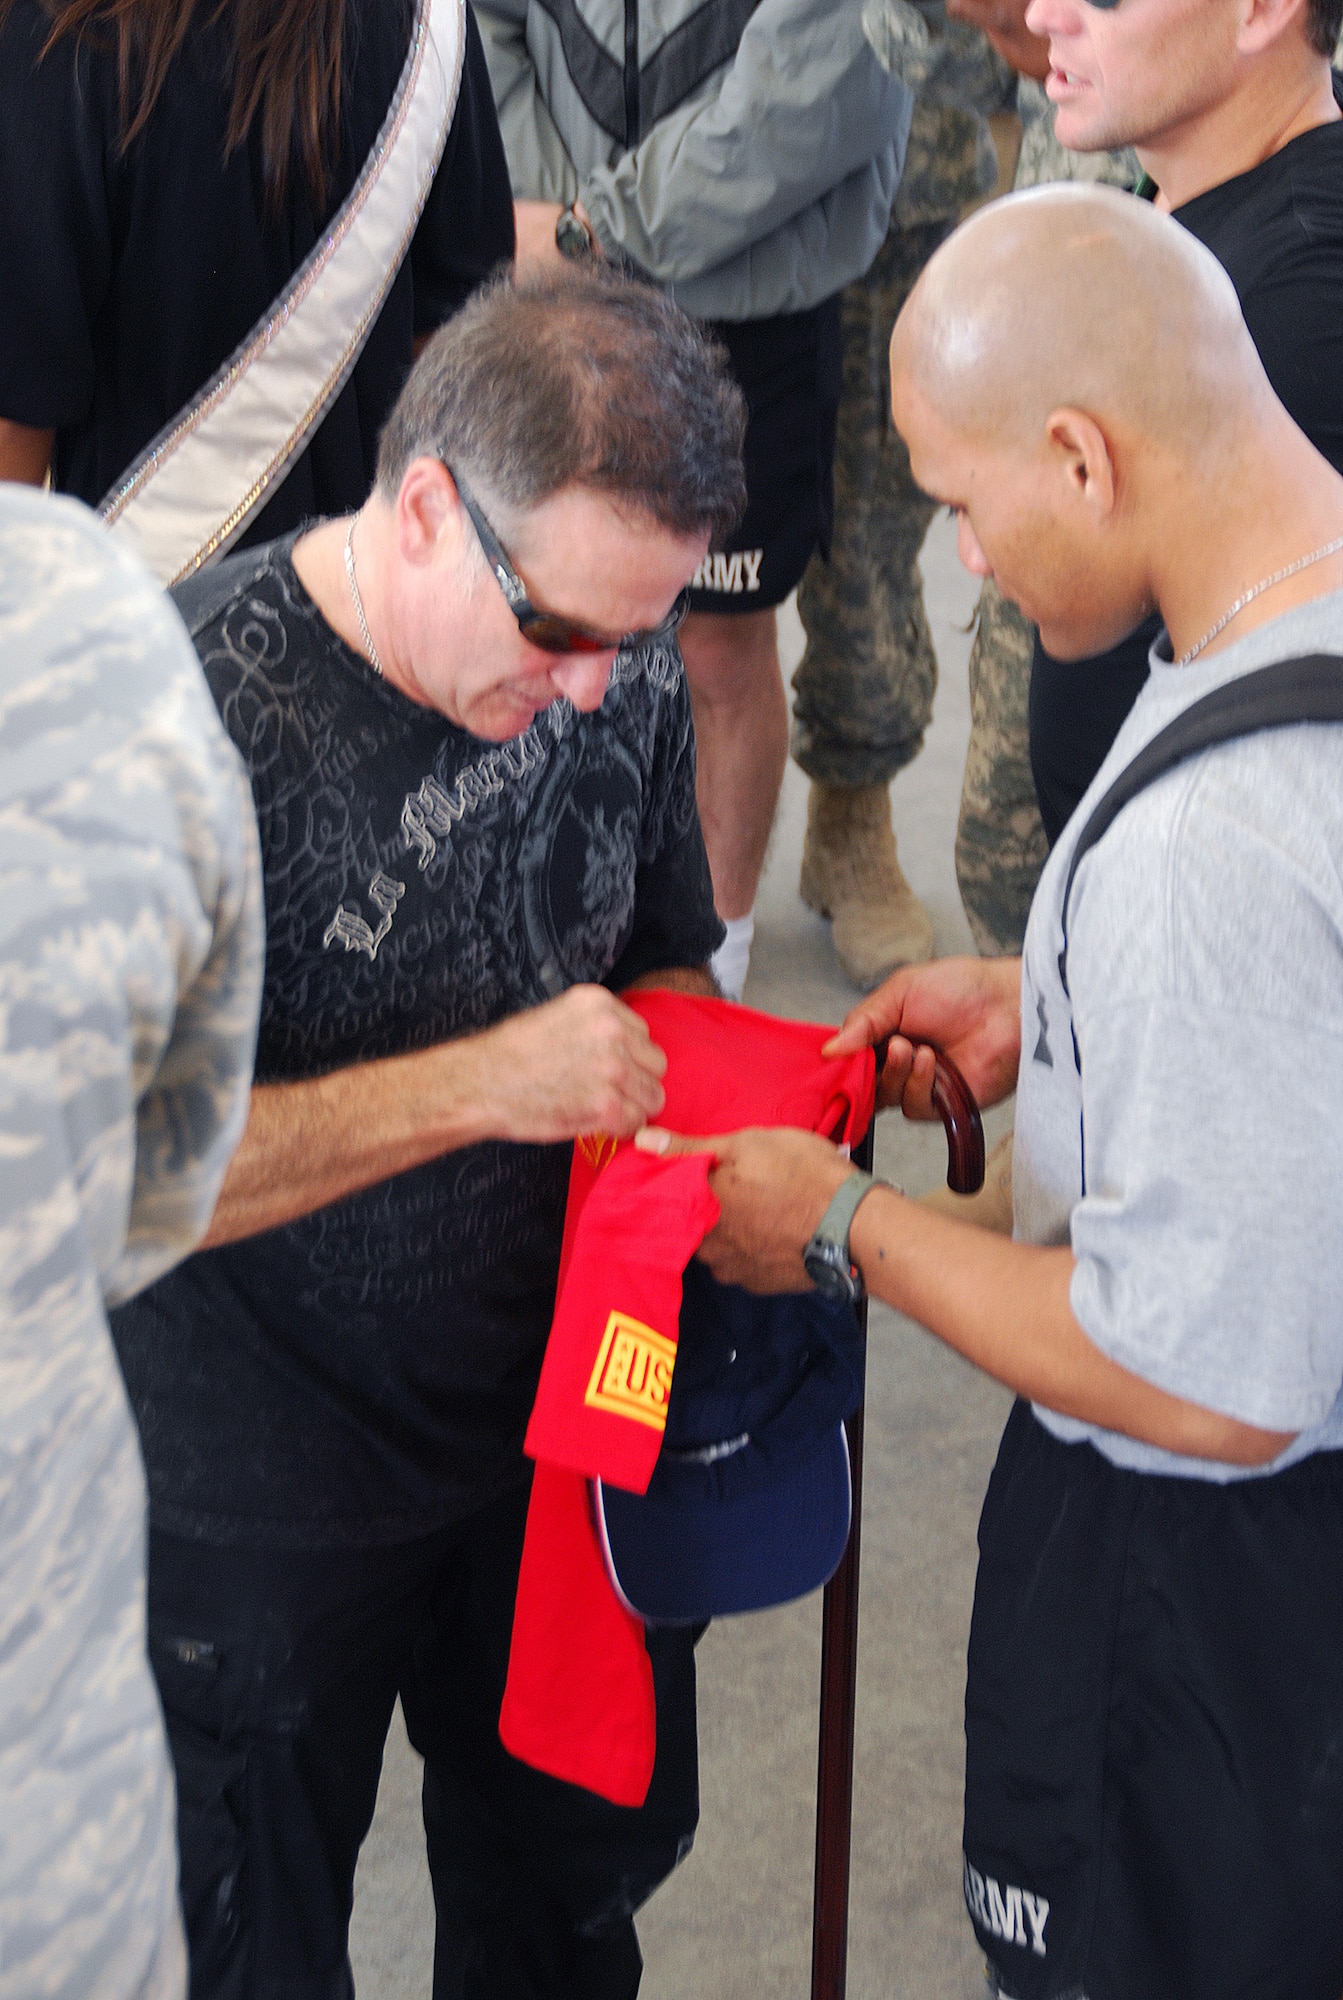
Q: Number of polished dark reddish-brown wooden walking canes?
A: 1